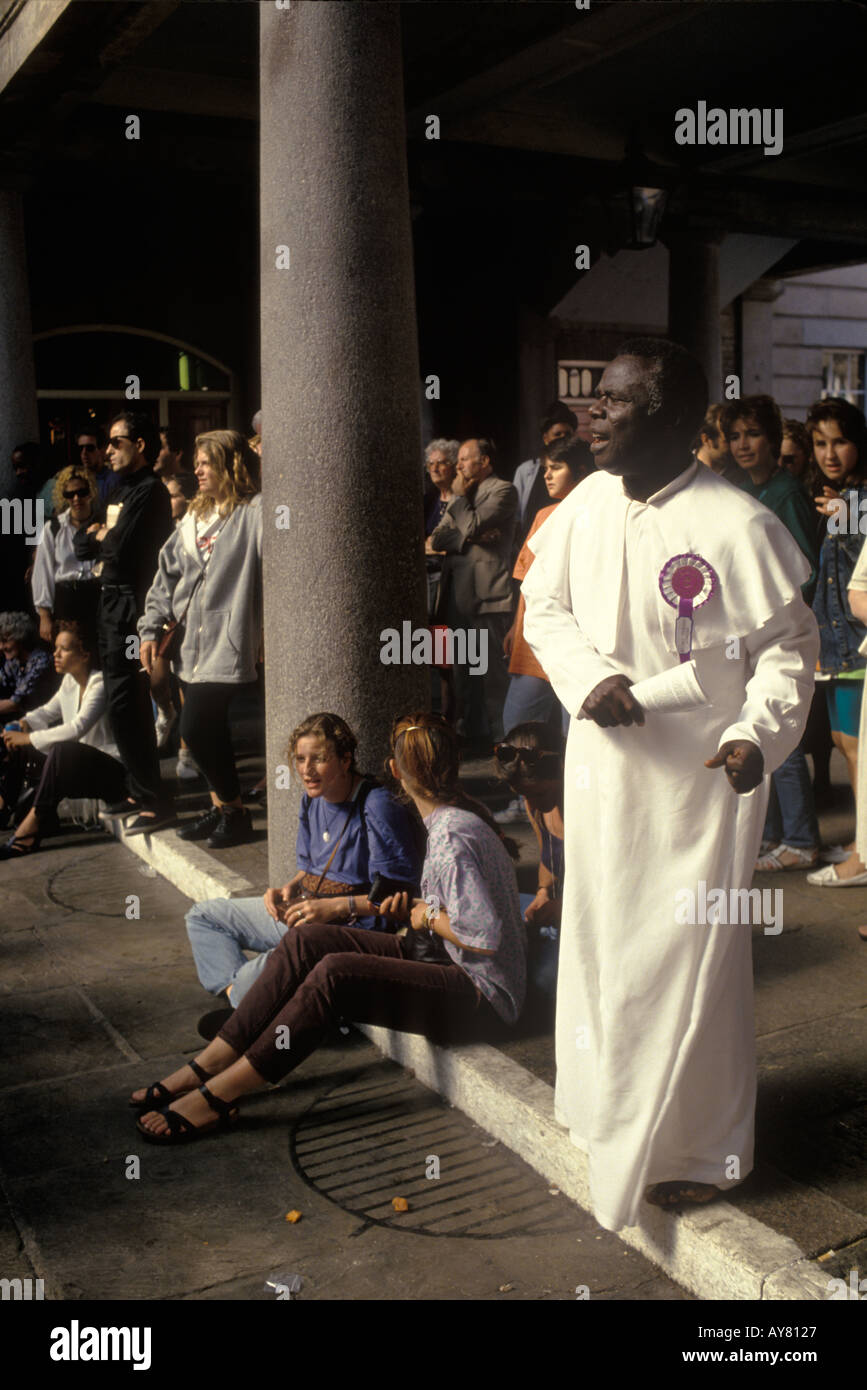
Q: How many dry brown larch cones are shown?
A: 0